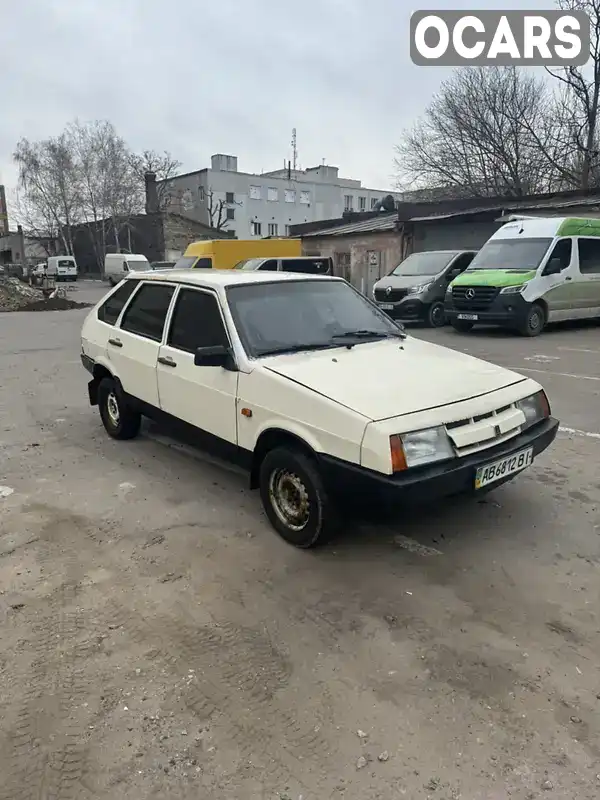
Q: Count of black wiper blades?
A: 2